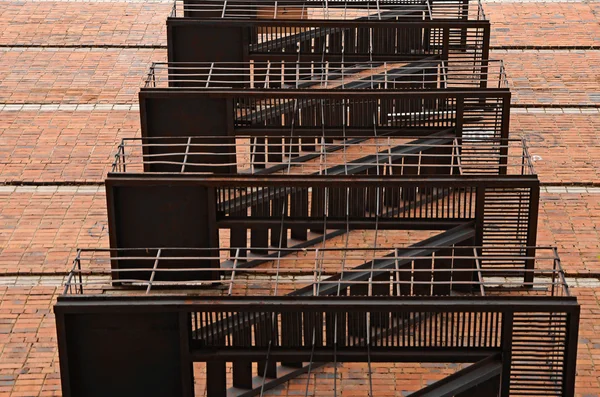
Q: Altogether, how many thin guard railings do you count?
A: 4